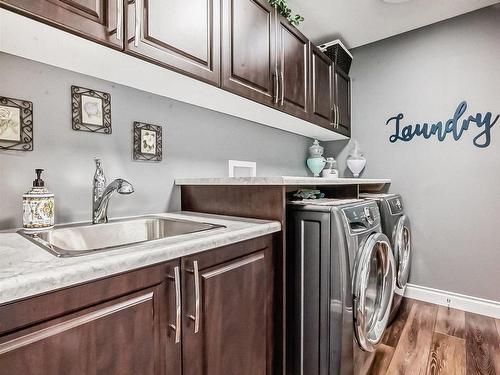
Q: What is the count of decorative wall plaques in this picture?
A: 3